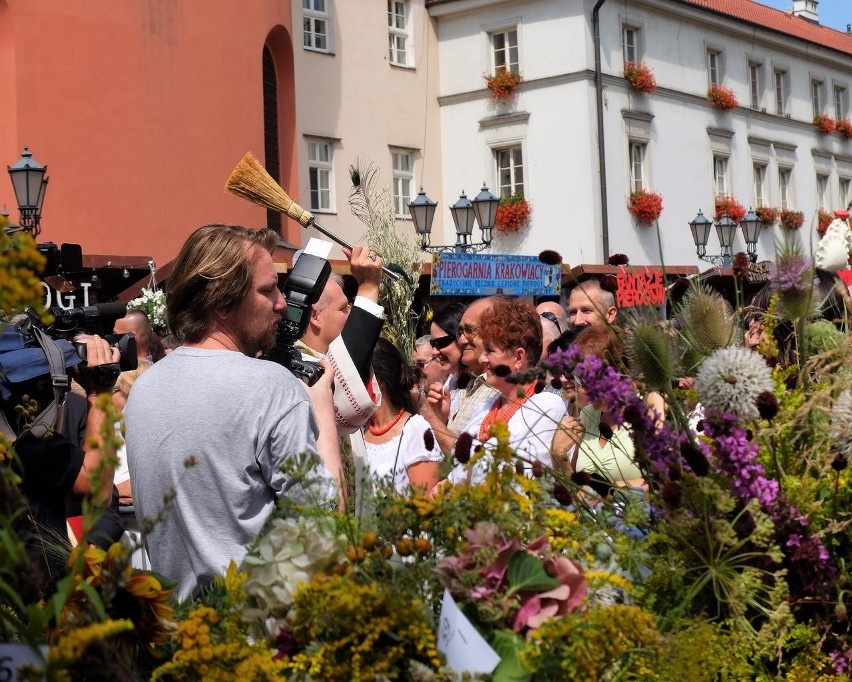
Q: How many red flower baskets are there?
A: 11